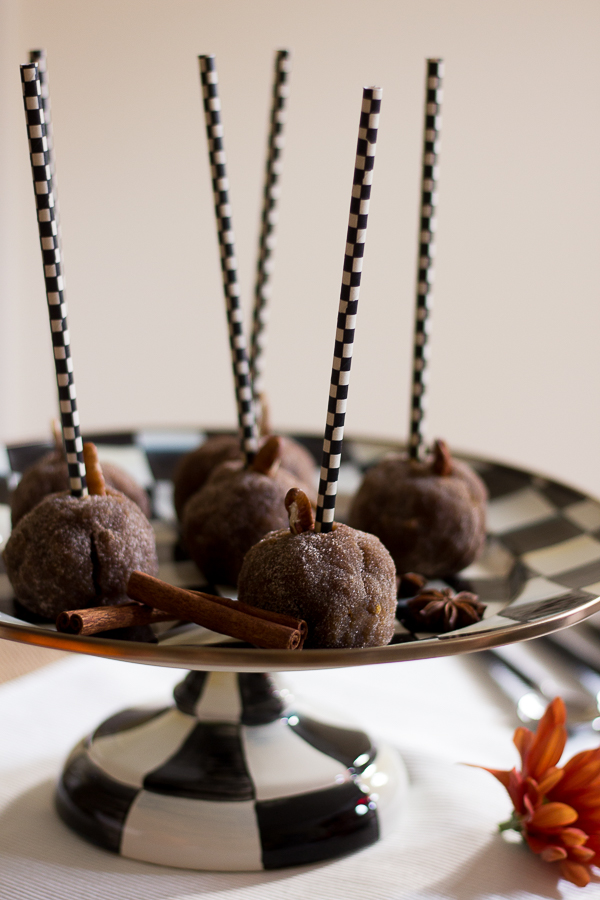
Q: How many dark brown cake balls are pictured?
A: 6